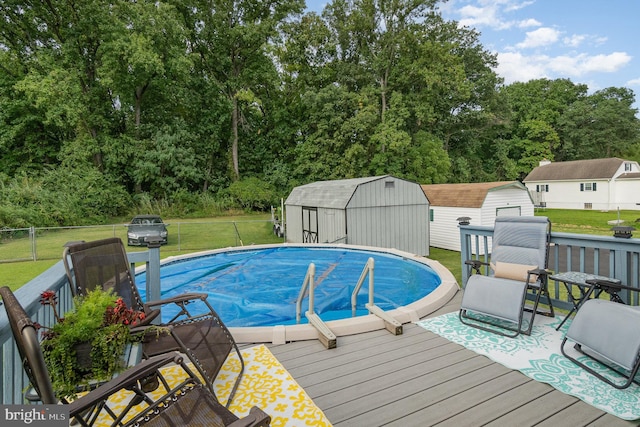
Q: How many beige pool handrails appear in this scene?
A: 2